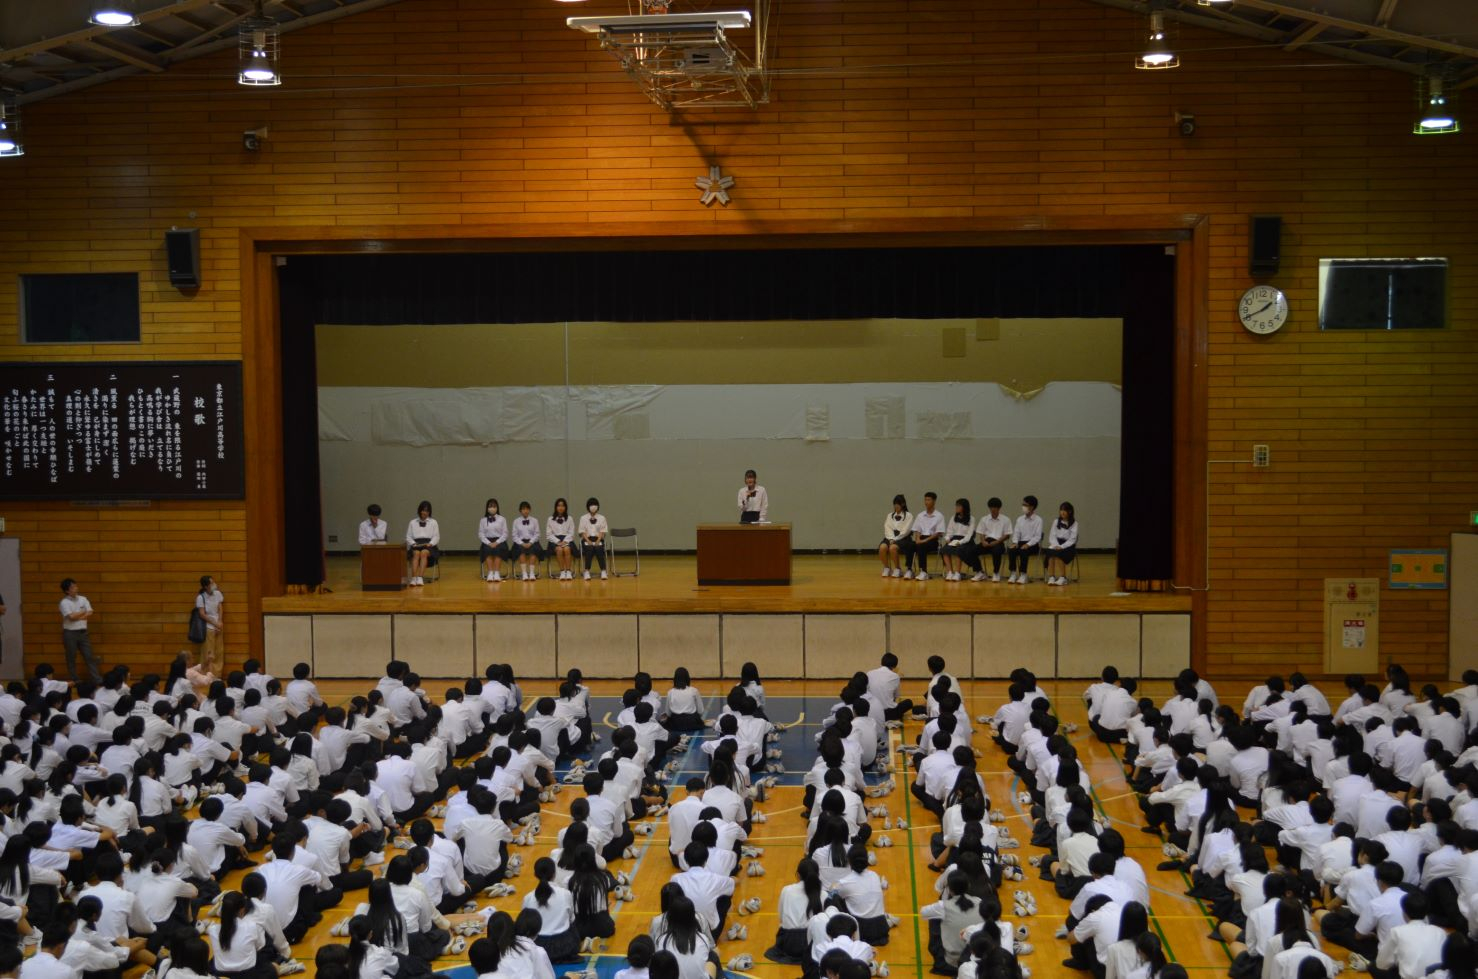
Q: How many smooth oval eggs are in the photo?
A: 0